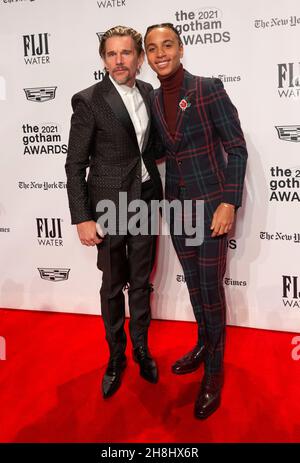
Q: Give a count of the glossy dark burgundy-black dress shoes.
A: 2